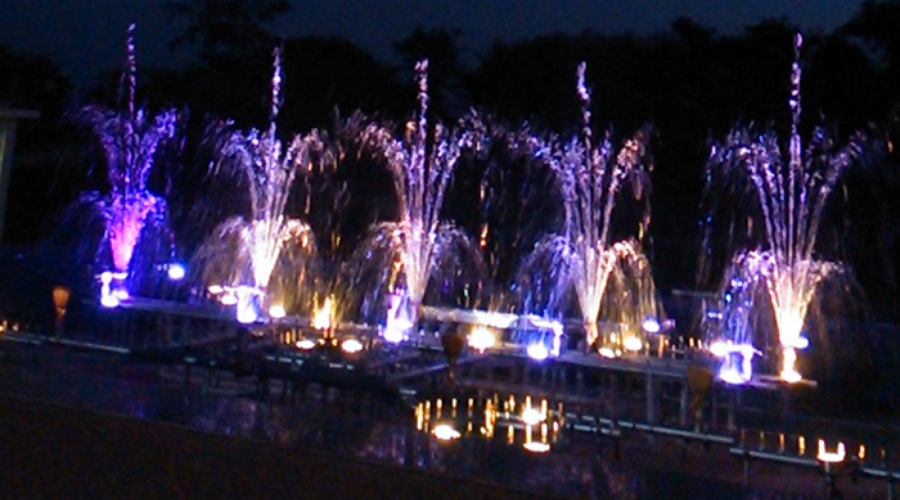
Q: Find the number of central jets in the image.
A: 5